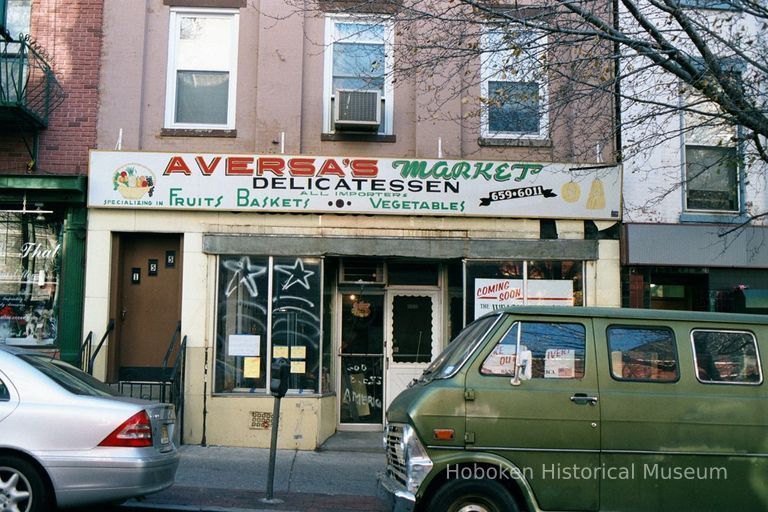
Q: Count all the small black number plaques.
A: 3